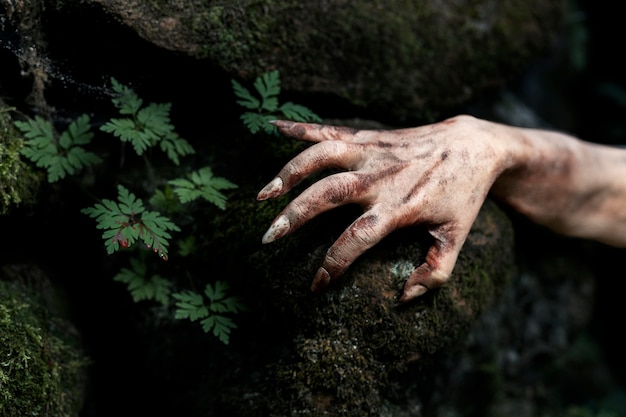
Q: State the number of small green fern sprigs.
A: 7